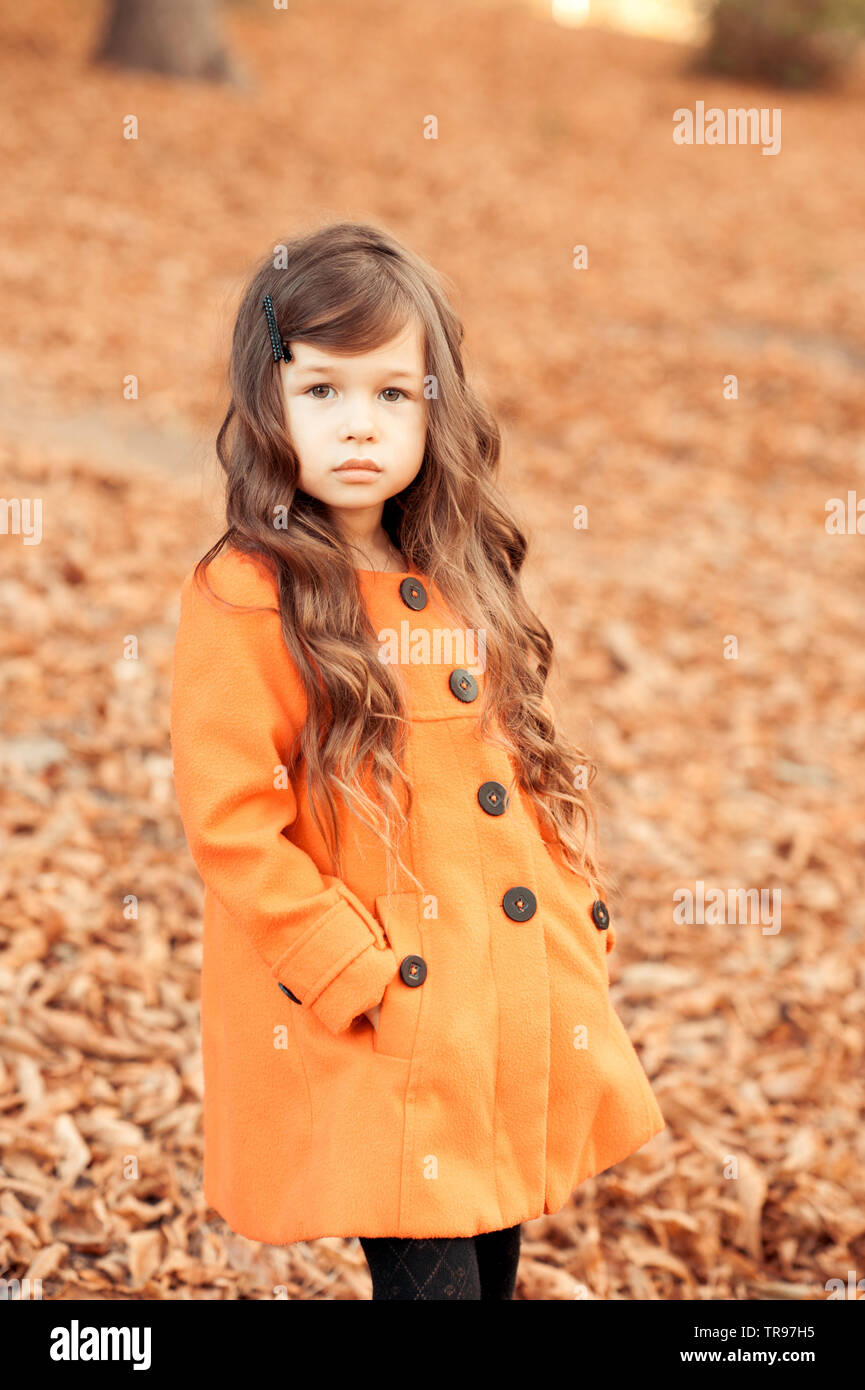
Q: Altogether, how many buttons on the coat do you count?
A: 7